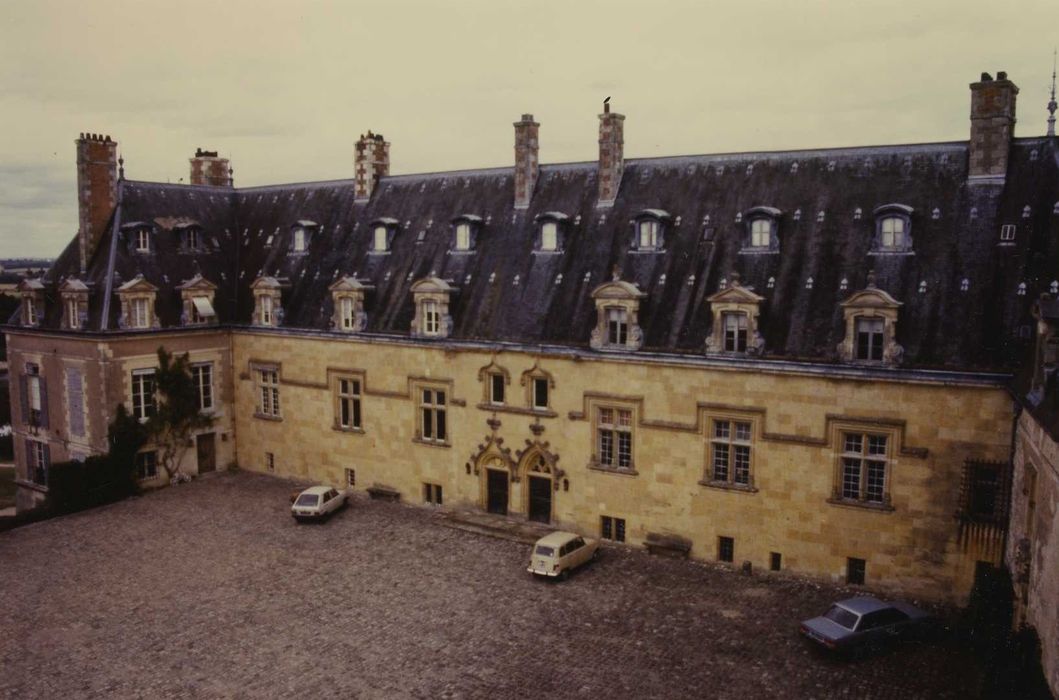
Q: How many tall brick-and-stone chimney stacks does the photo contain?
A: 6